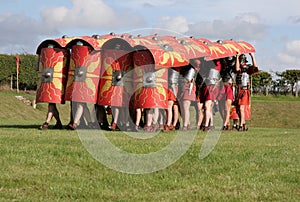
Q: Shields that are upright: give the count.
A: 4